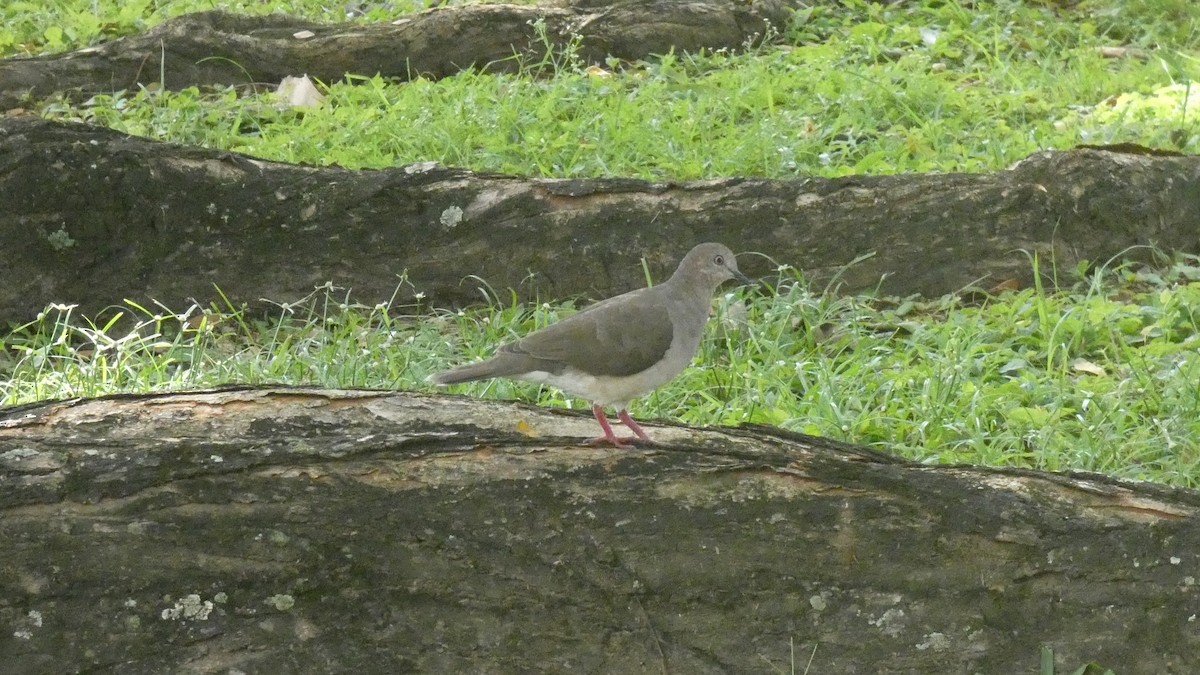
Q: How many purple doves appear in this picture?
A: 0